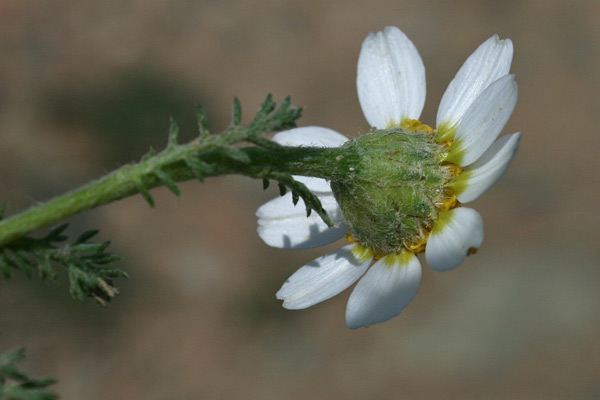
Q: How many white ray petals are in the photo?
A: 9